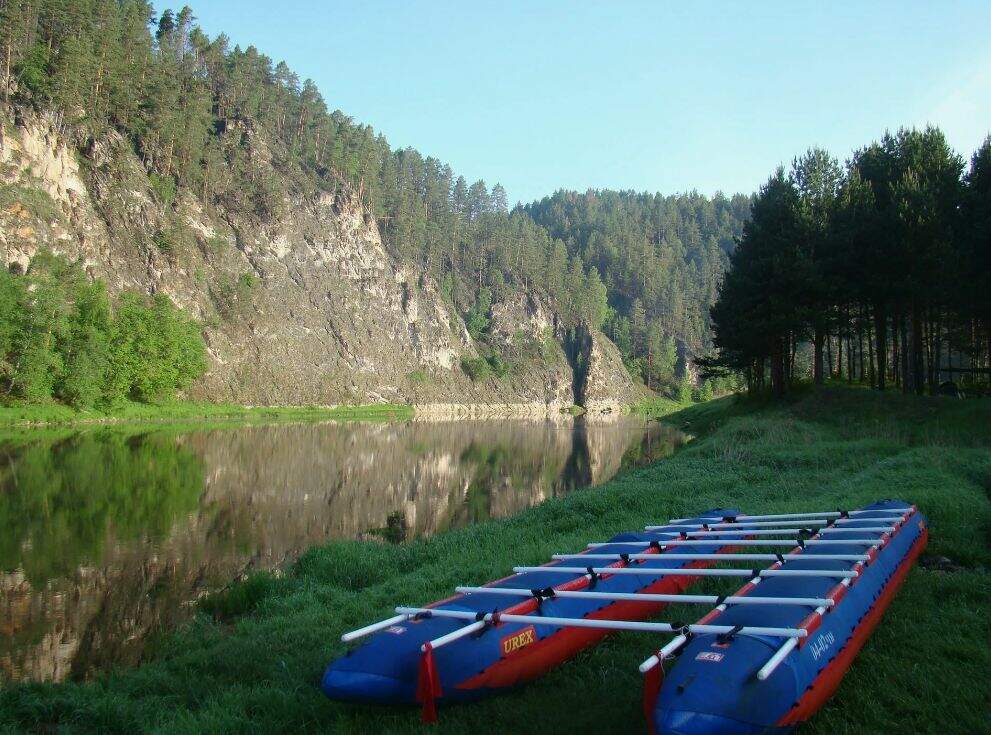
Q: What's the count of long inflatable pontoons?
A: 2